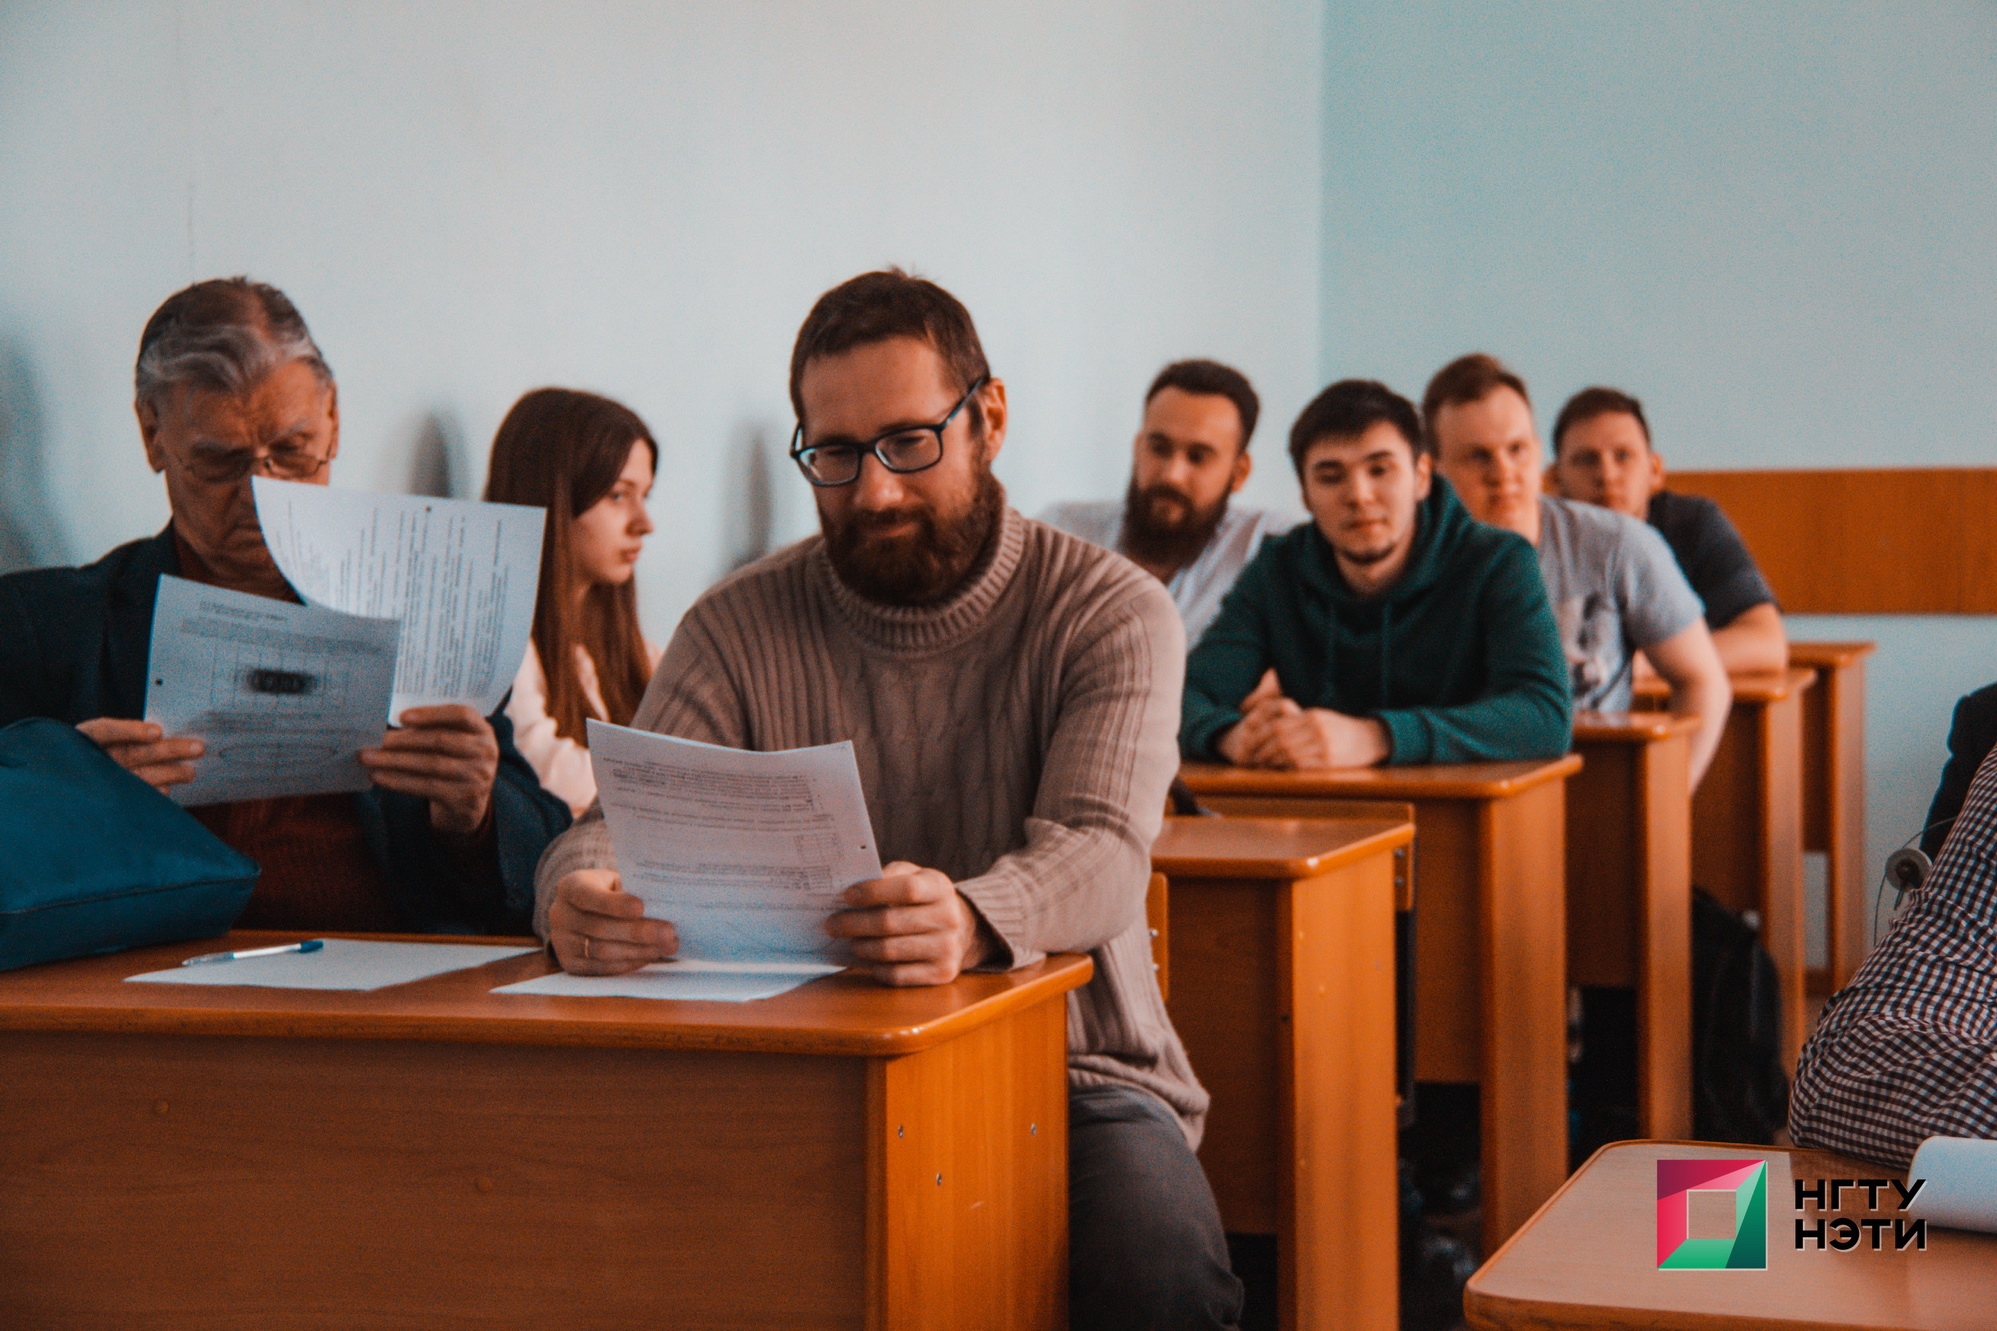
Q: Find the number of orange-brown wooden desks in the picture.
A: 7